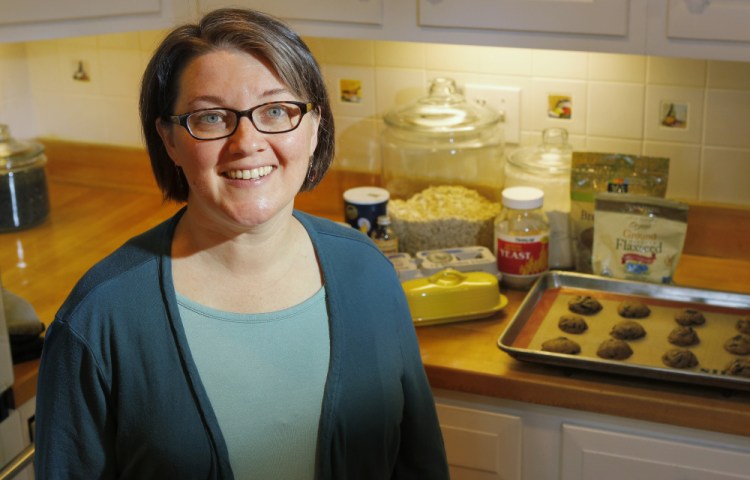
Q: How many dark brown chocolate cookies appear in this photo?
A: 12